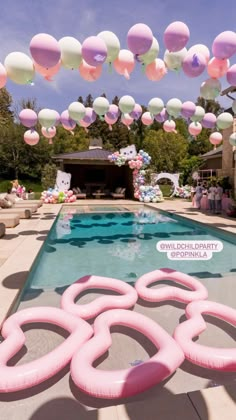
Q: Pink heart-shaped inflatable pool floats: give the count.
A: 5